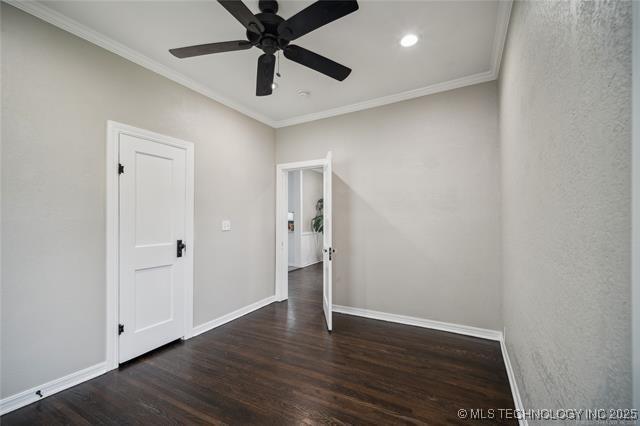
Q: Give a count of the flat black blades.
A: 5